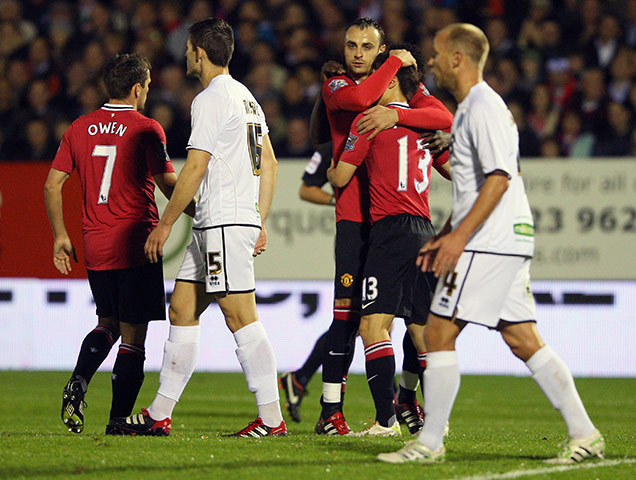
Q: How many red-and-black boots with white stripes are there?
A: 4